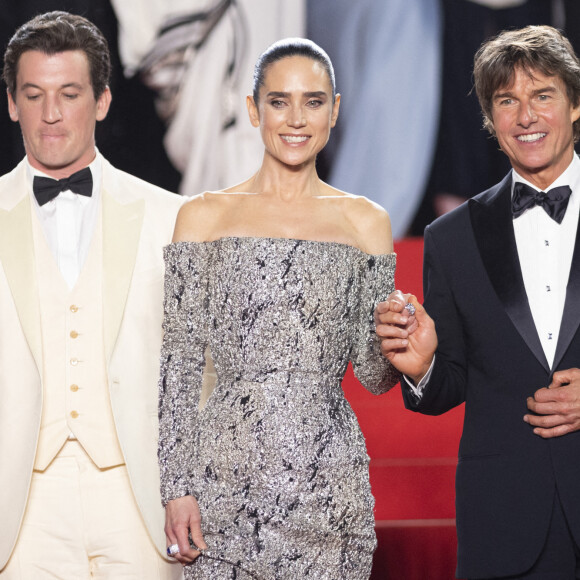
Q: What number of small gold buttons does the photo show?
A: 5